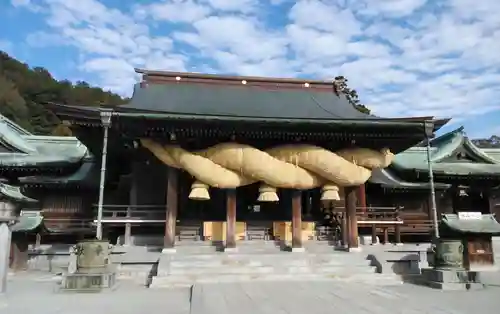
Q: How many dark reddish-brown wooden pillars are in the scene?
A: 4